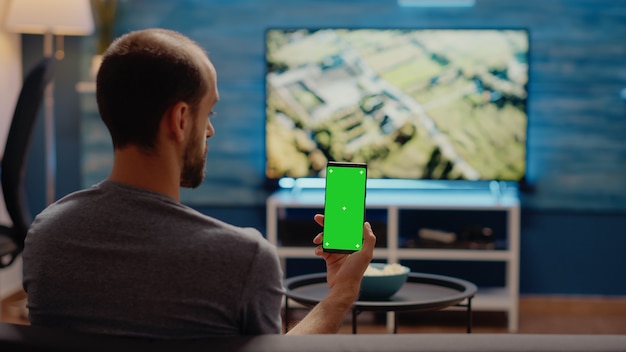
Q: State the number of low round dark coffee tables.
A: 1